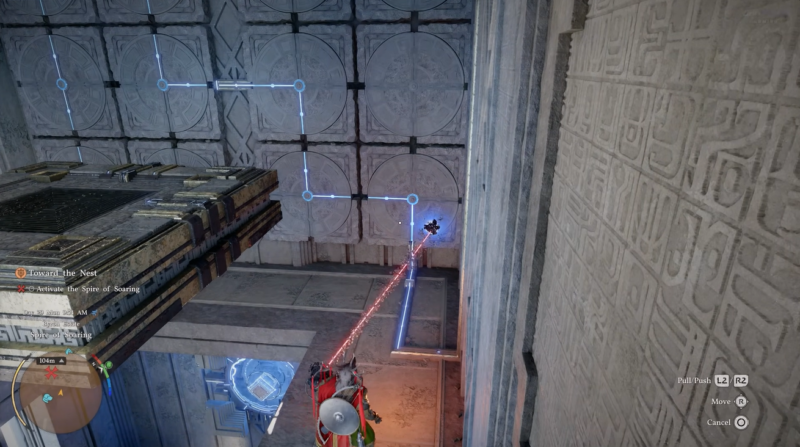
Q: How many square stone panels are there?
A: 12